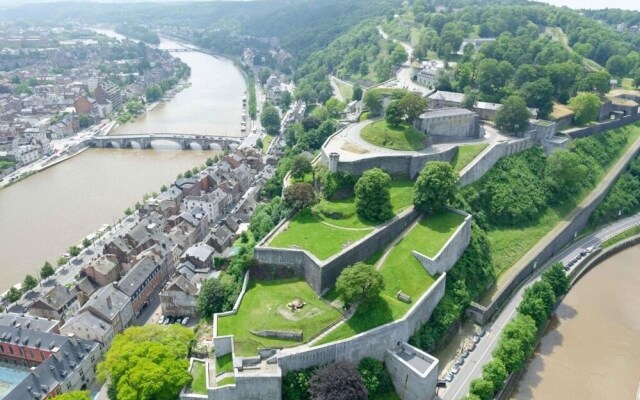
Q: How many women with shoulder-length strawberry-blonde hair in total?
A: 0